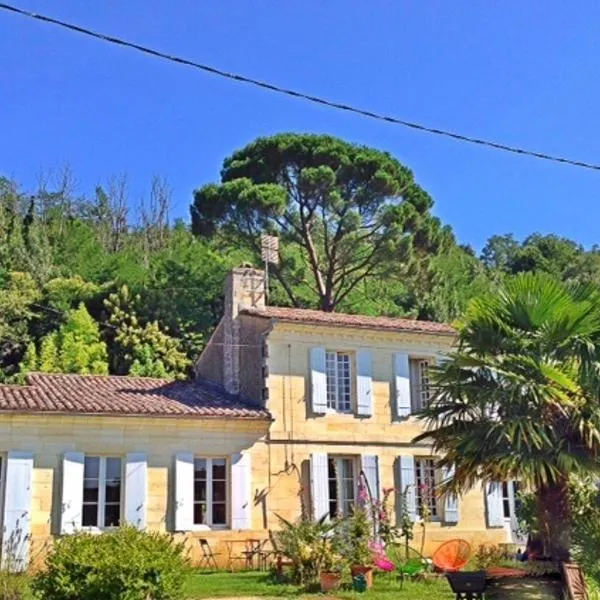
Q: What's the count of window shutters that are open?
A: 13